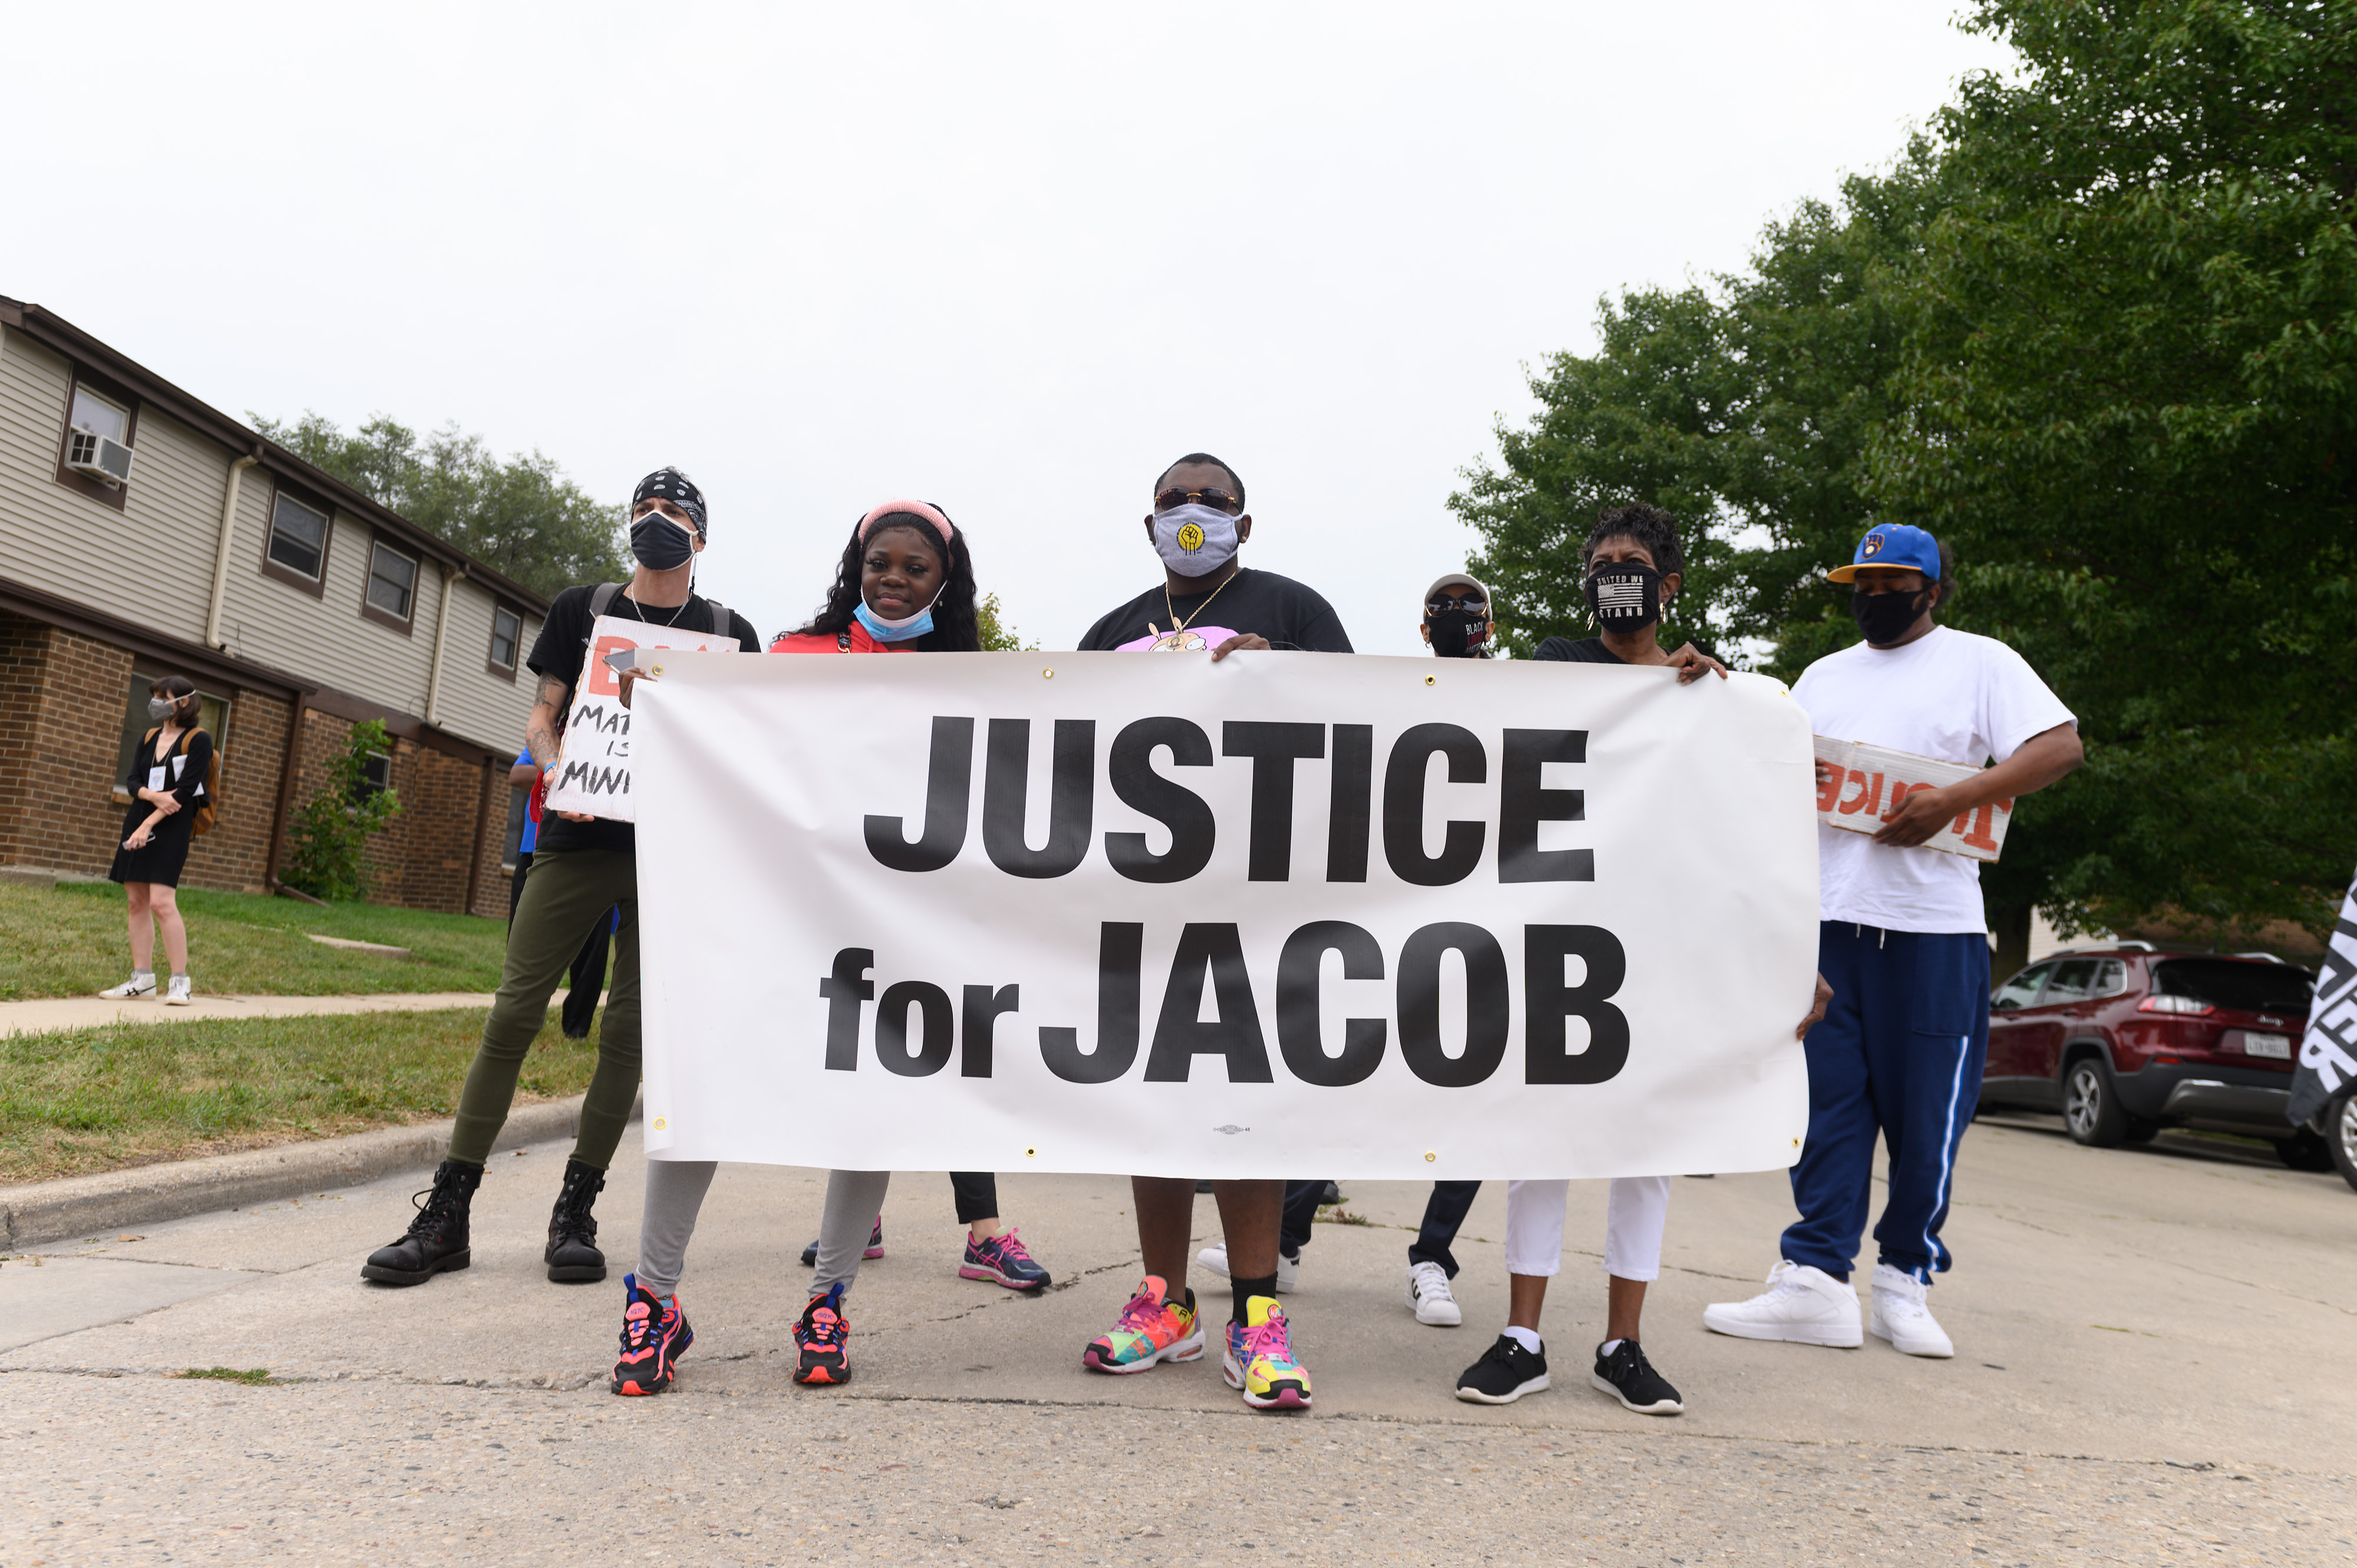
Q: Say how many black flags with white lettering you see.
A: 1